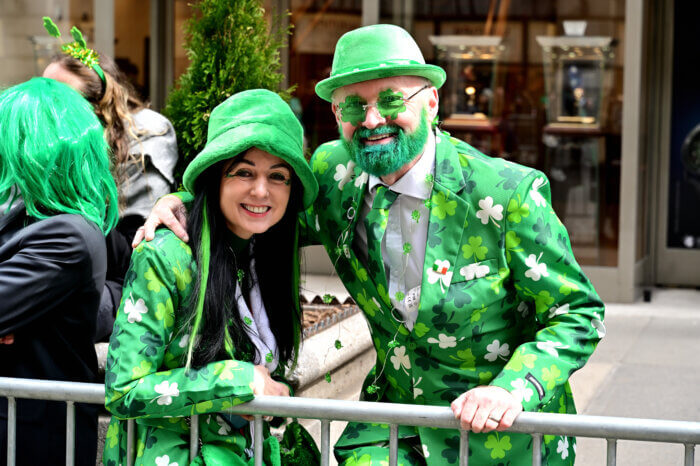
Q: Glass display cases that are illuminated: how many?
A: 2